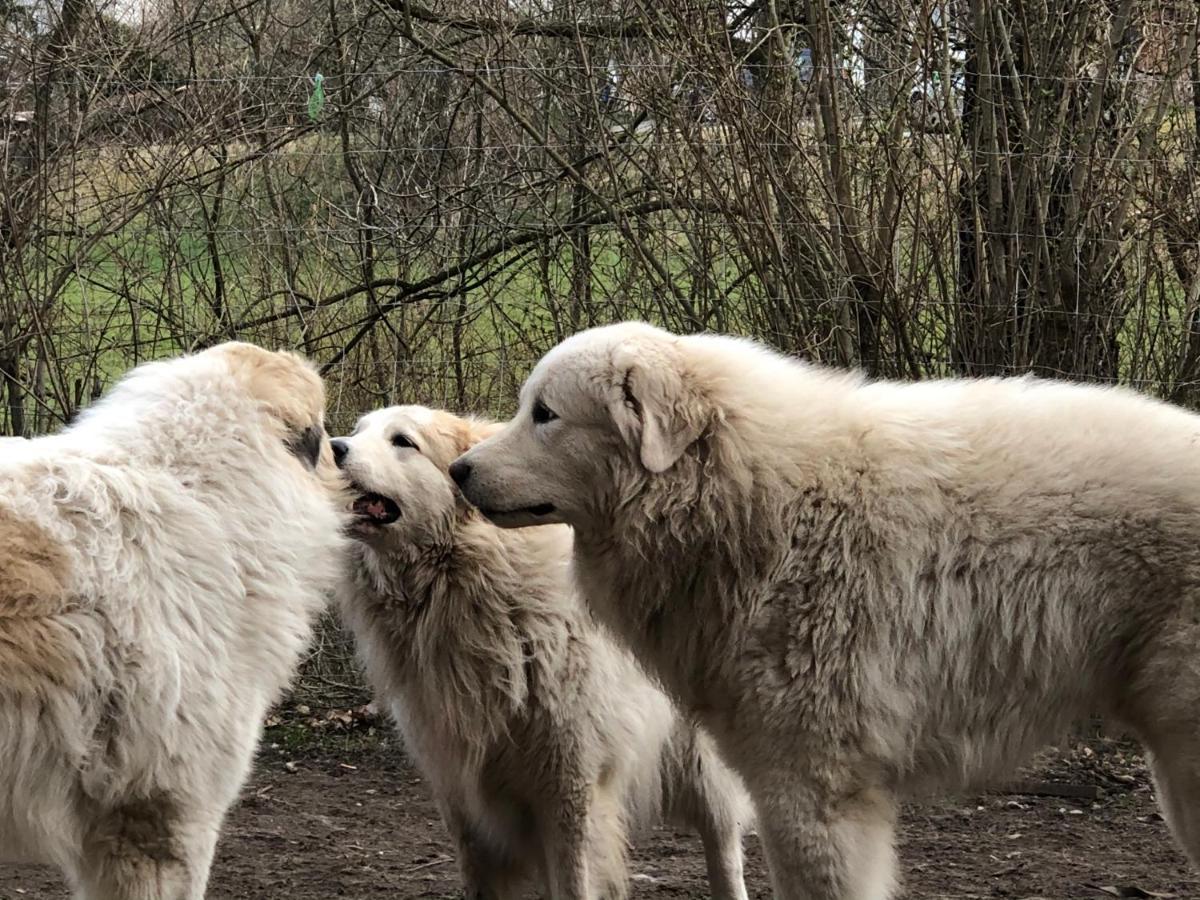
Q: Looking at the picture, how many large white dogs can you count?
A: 3